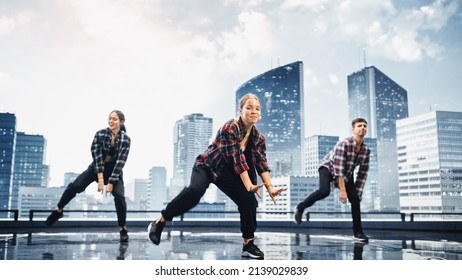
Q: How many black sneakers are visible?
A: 6